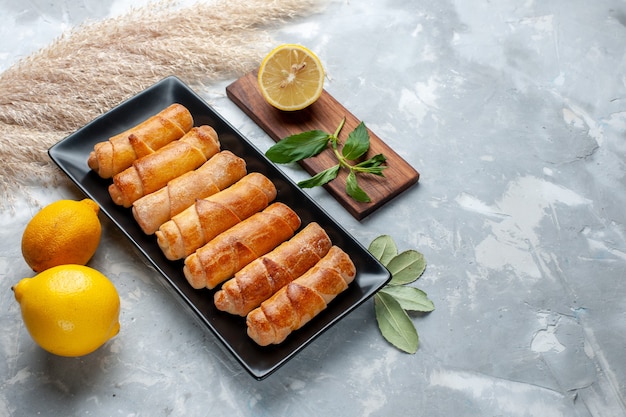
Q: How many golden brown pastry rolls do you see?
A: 7